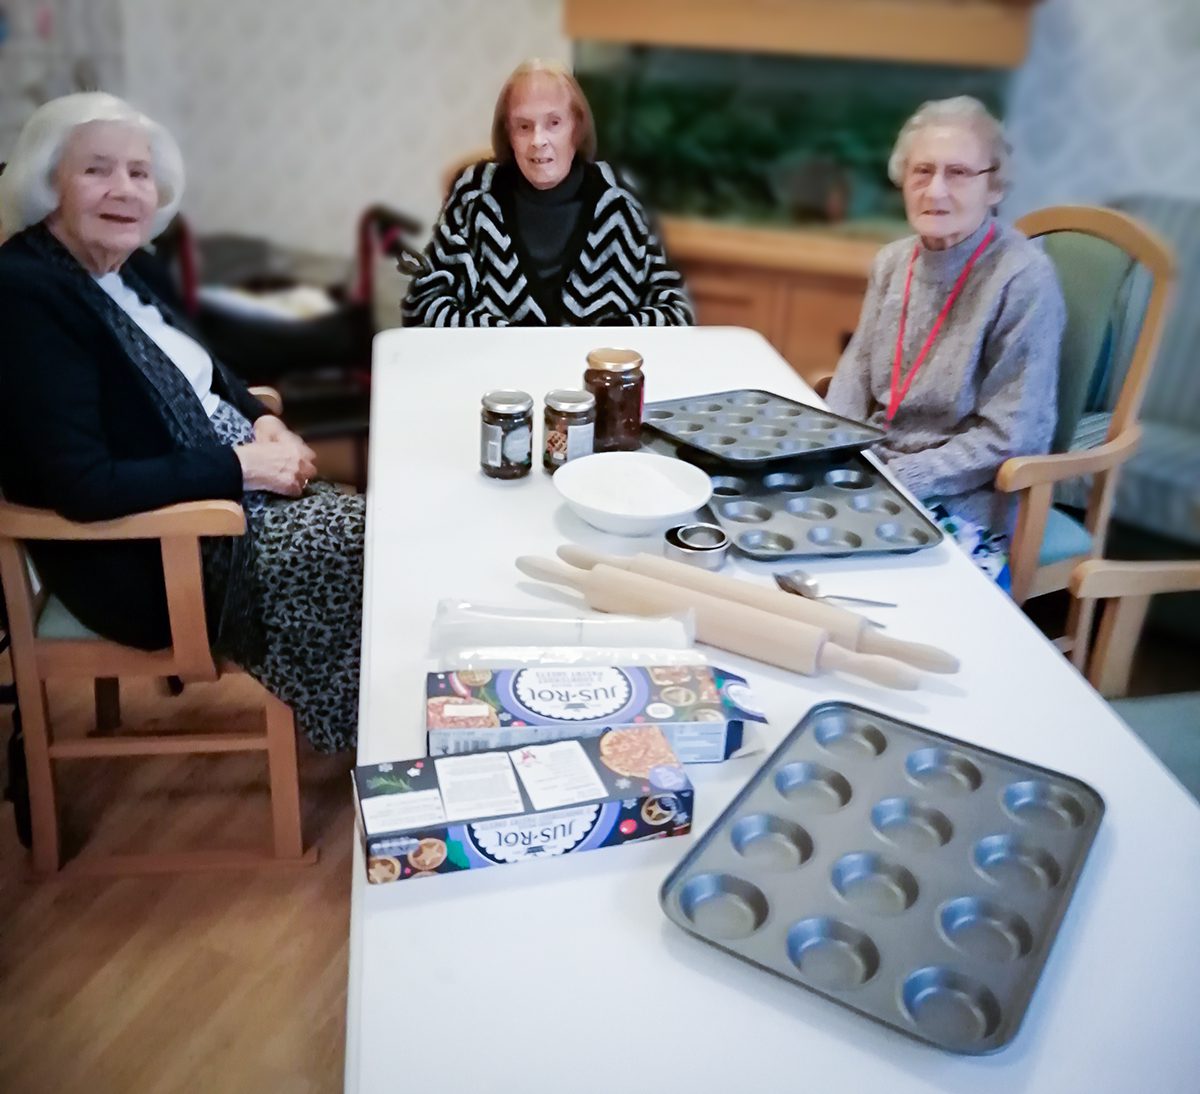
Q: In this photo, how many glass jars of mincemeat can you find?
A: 3